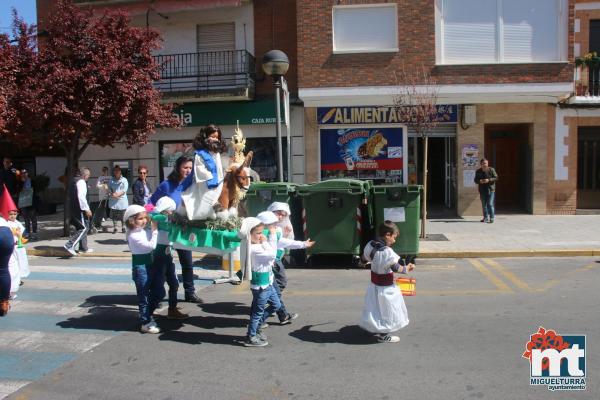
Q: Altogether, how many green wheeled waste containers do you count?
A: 3